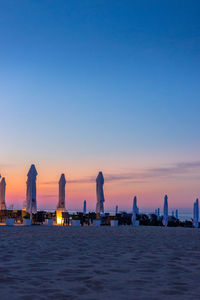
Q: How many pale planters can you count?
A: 7